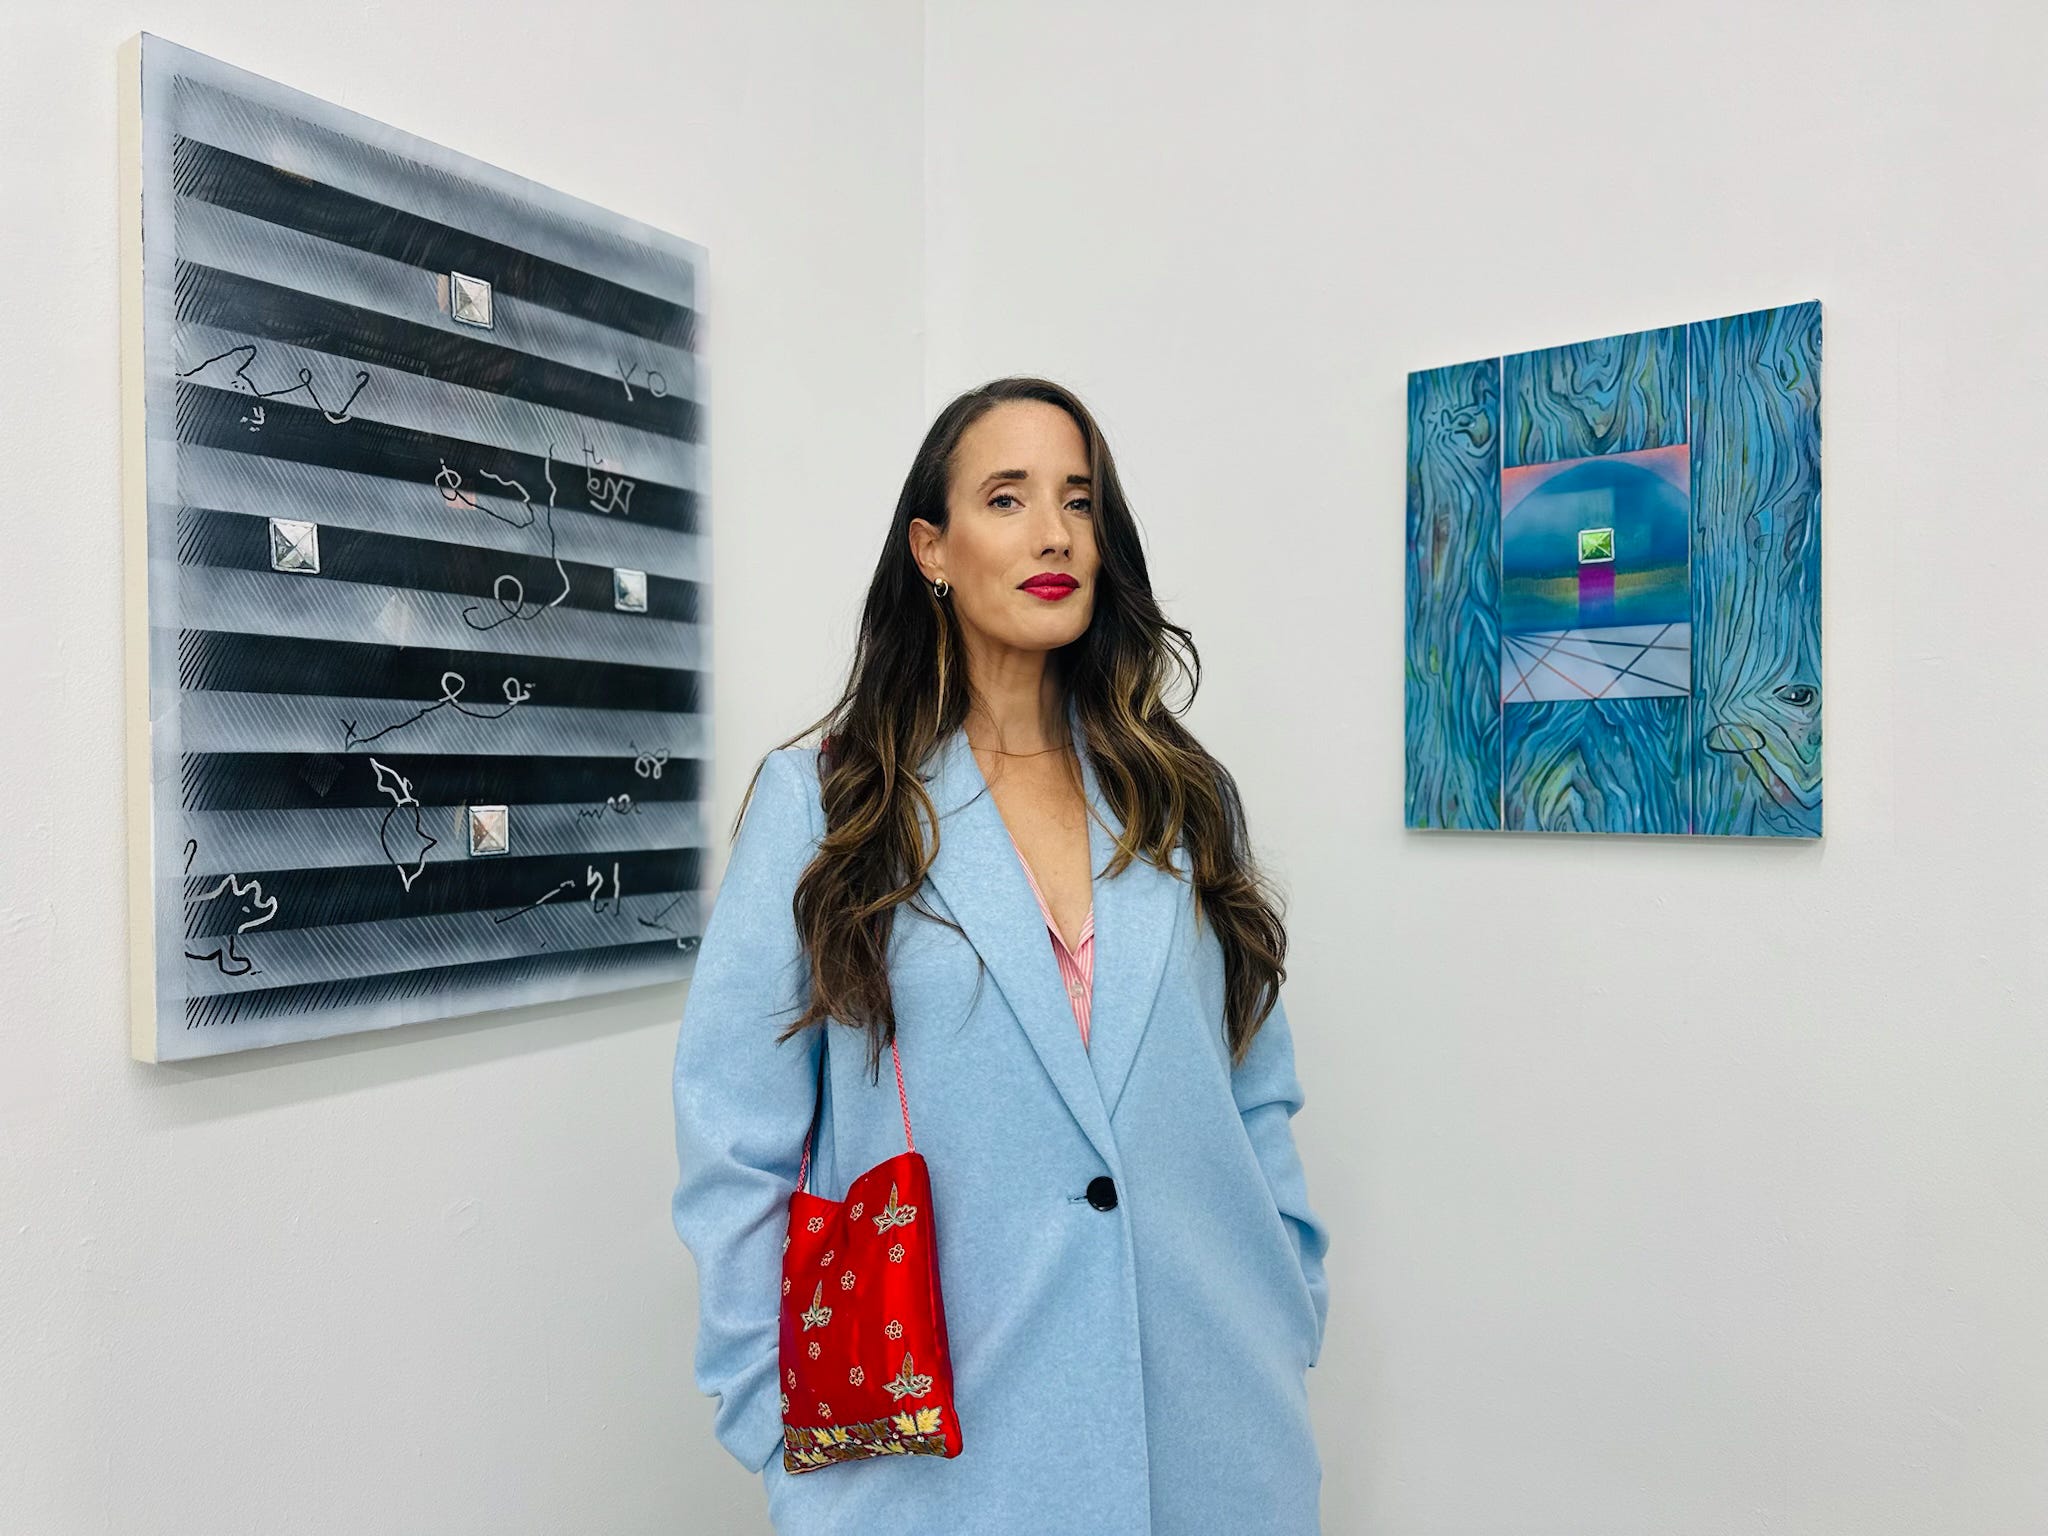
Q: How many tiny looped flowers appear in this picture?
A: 11